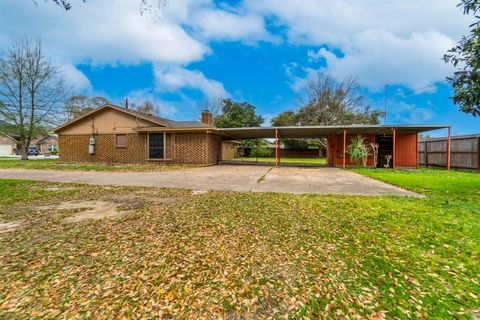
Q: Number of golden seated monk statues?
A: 0